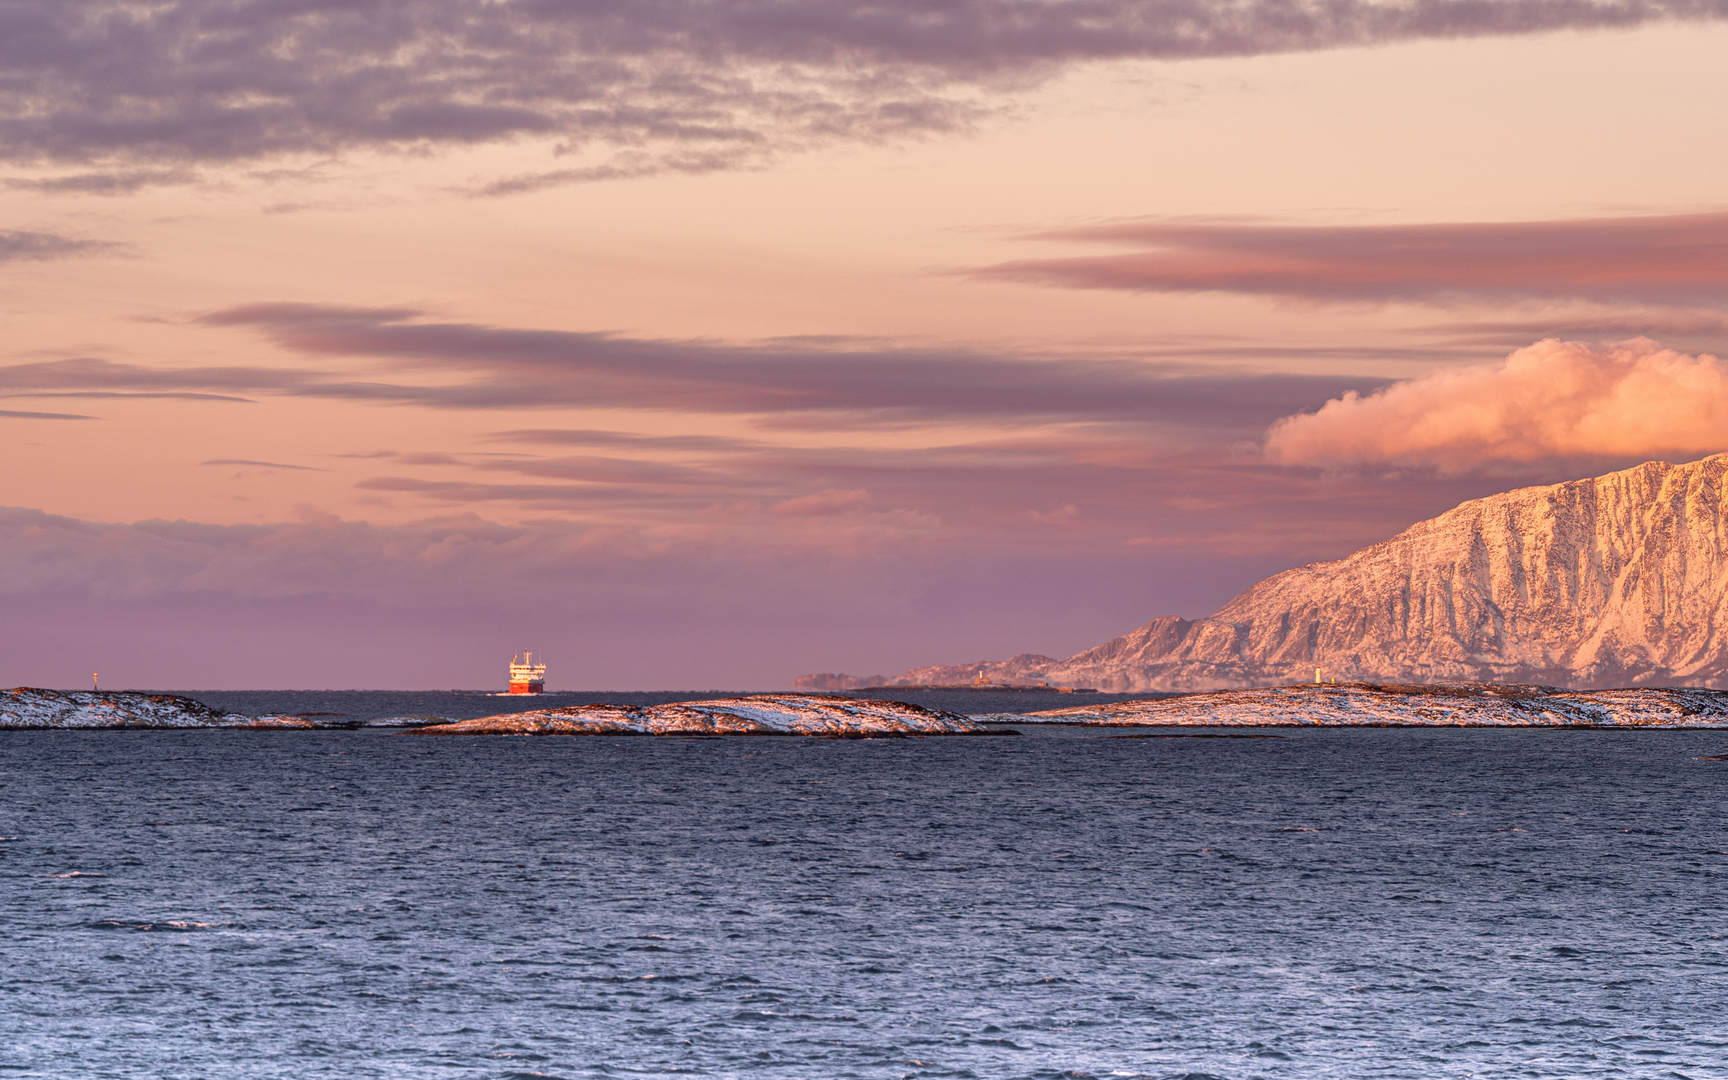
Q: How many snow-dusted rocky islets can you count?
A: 3